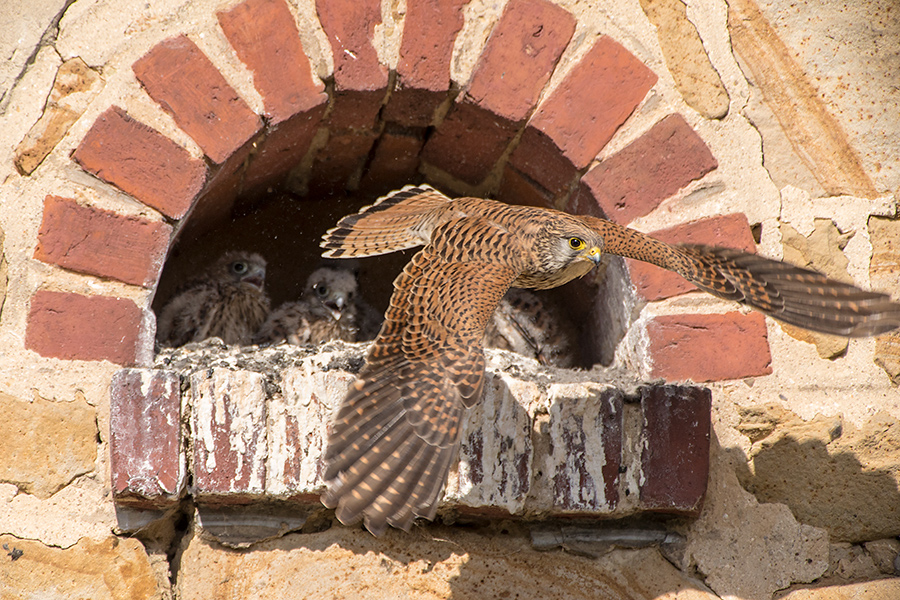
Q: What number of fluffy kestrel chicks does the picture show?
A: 3